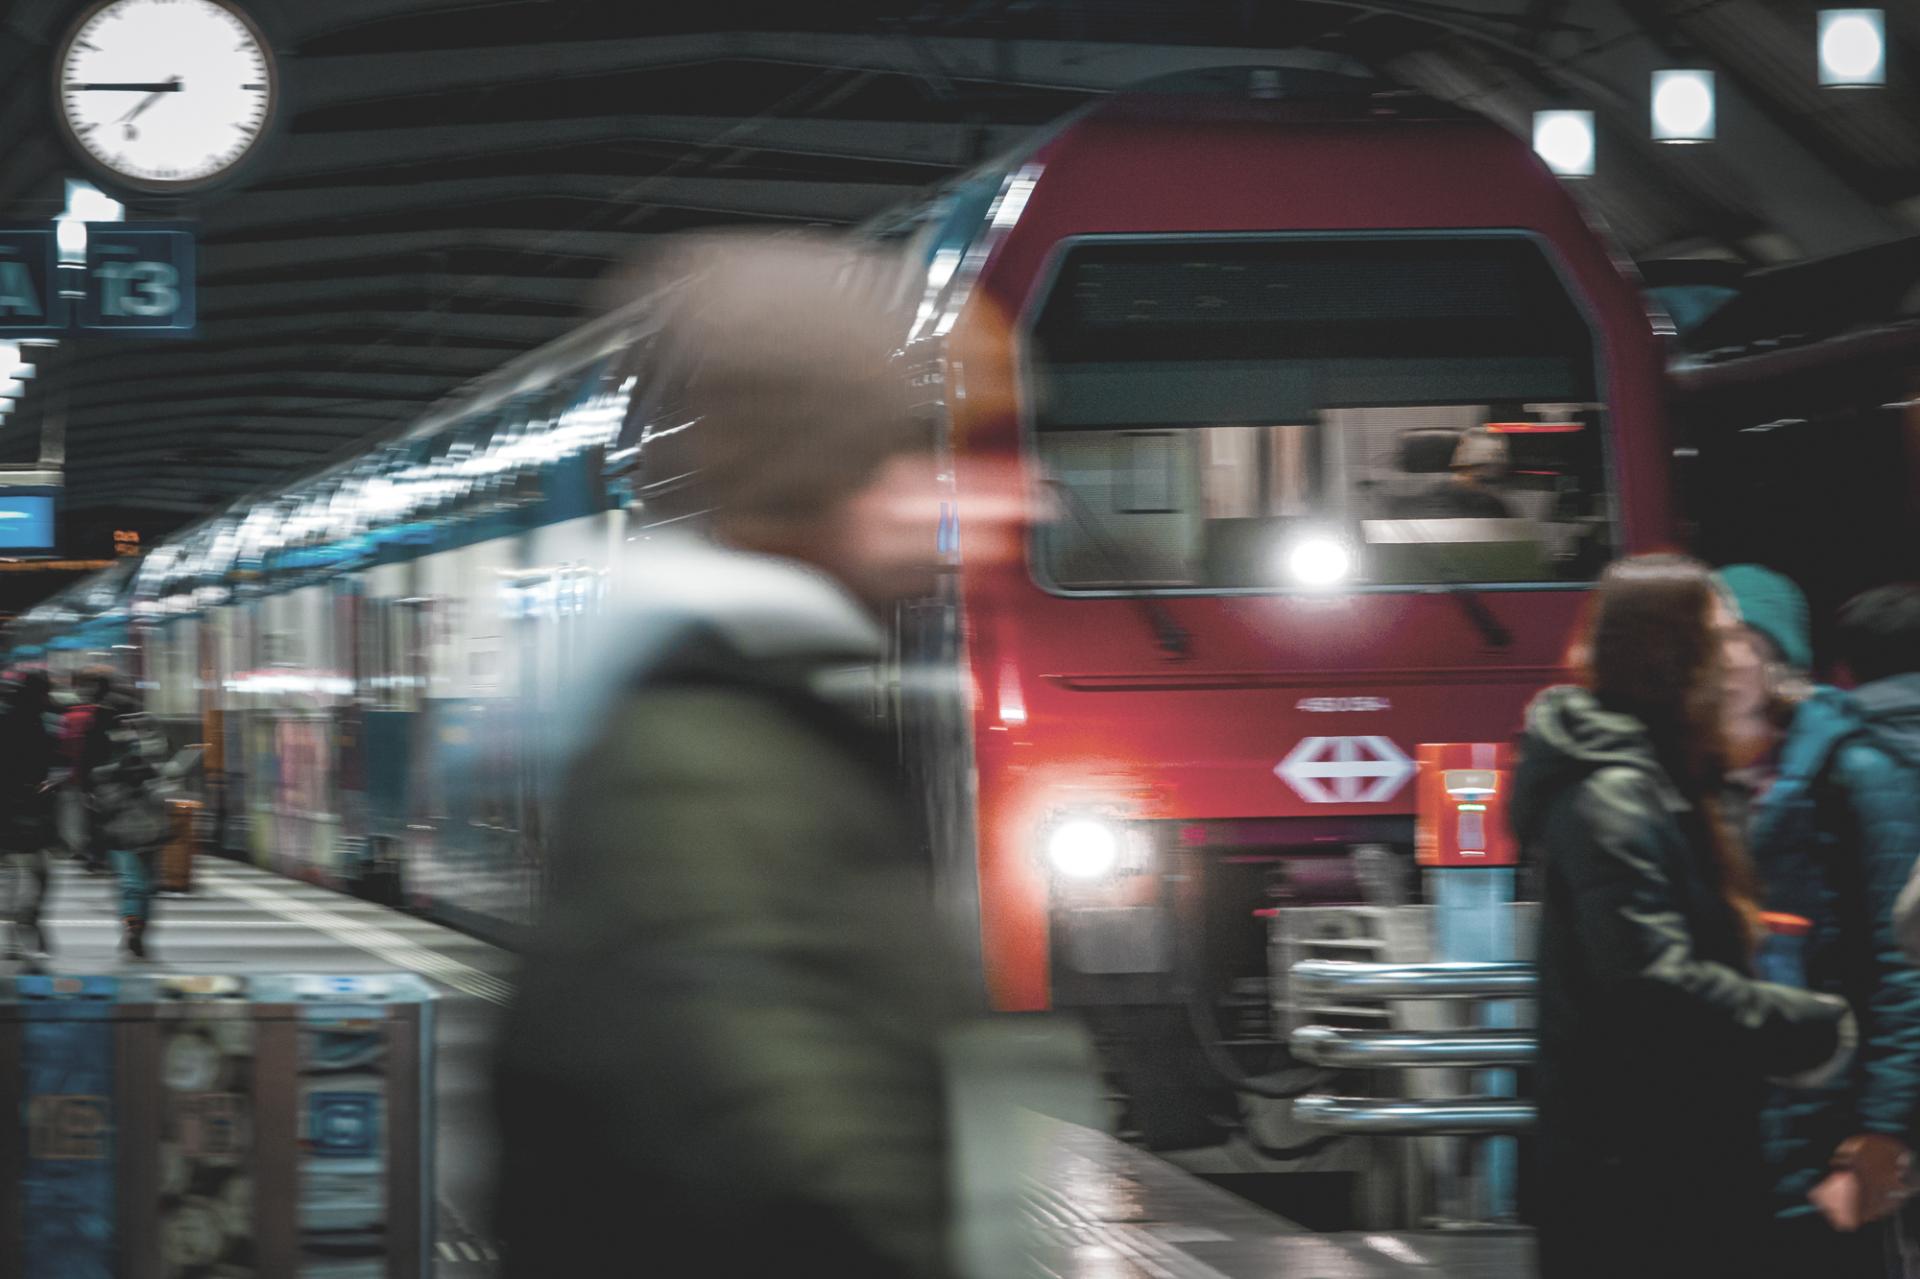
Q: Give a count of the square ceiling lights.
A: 3